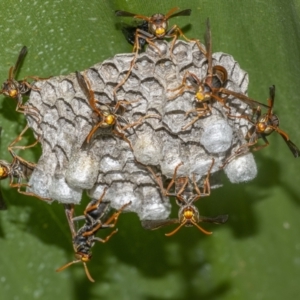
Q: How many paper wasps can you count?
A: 8